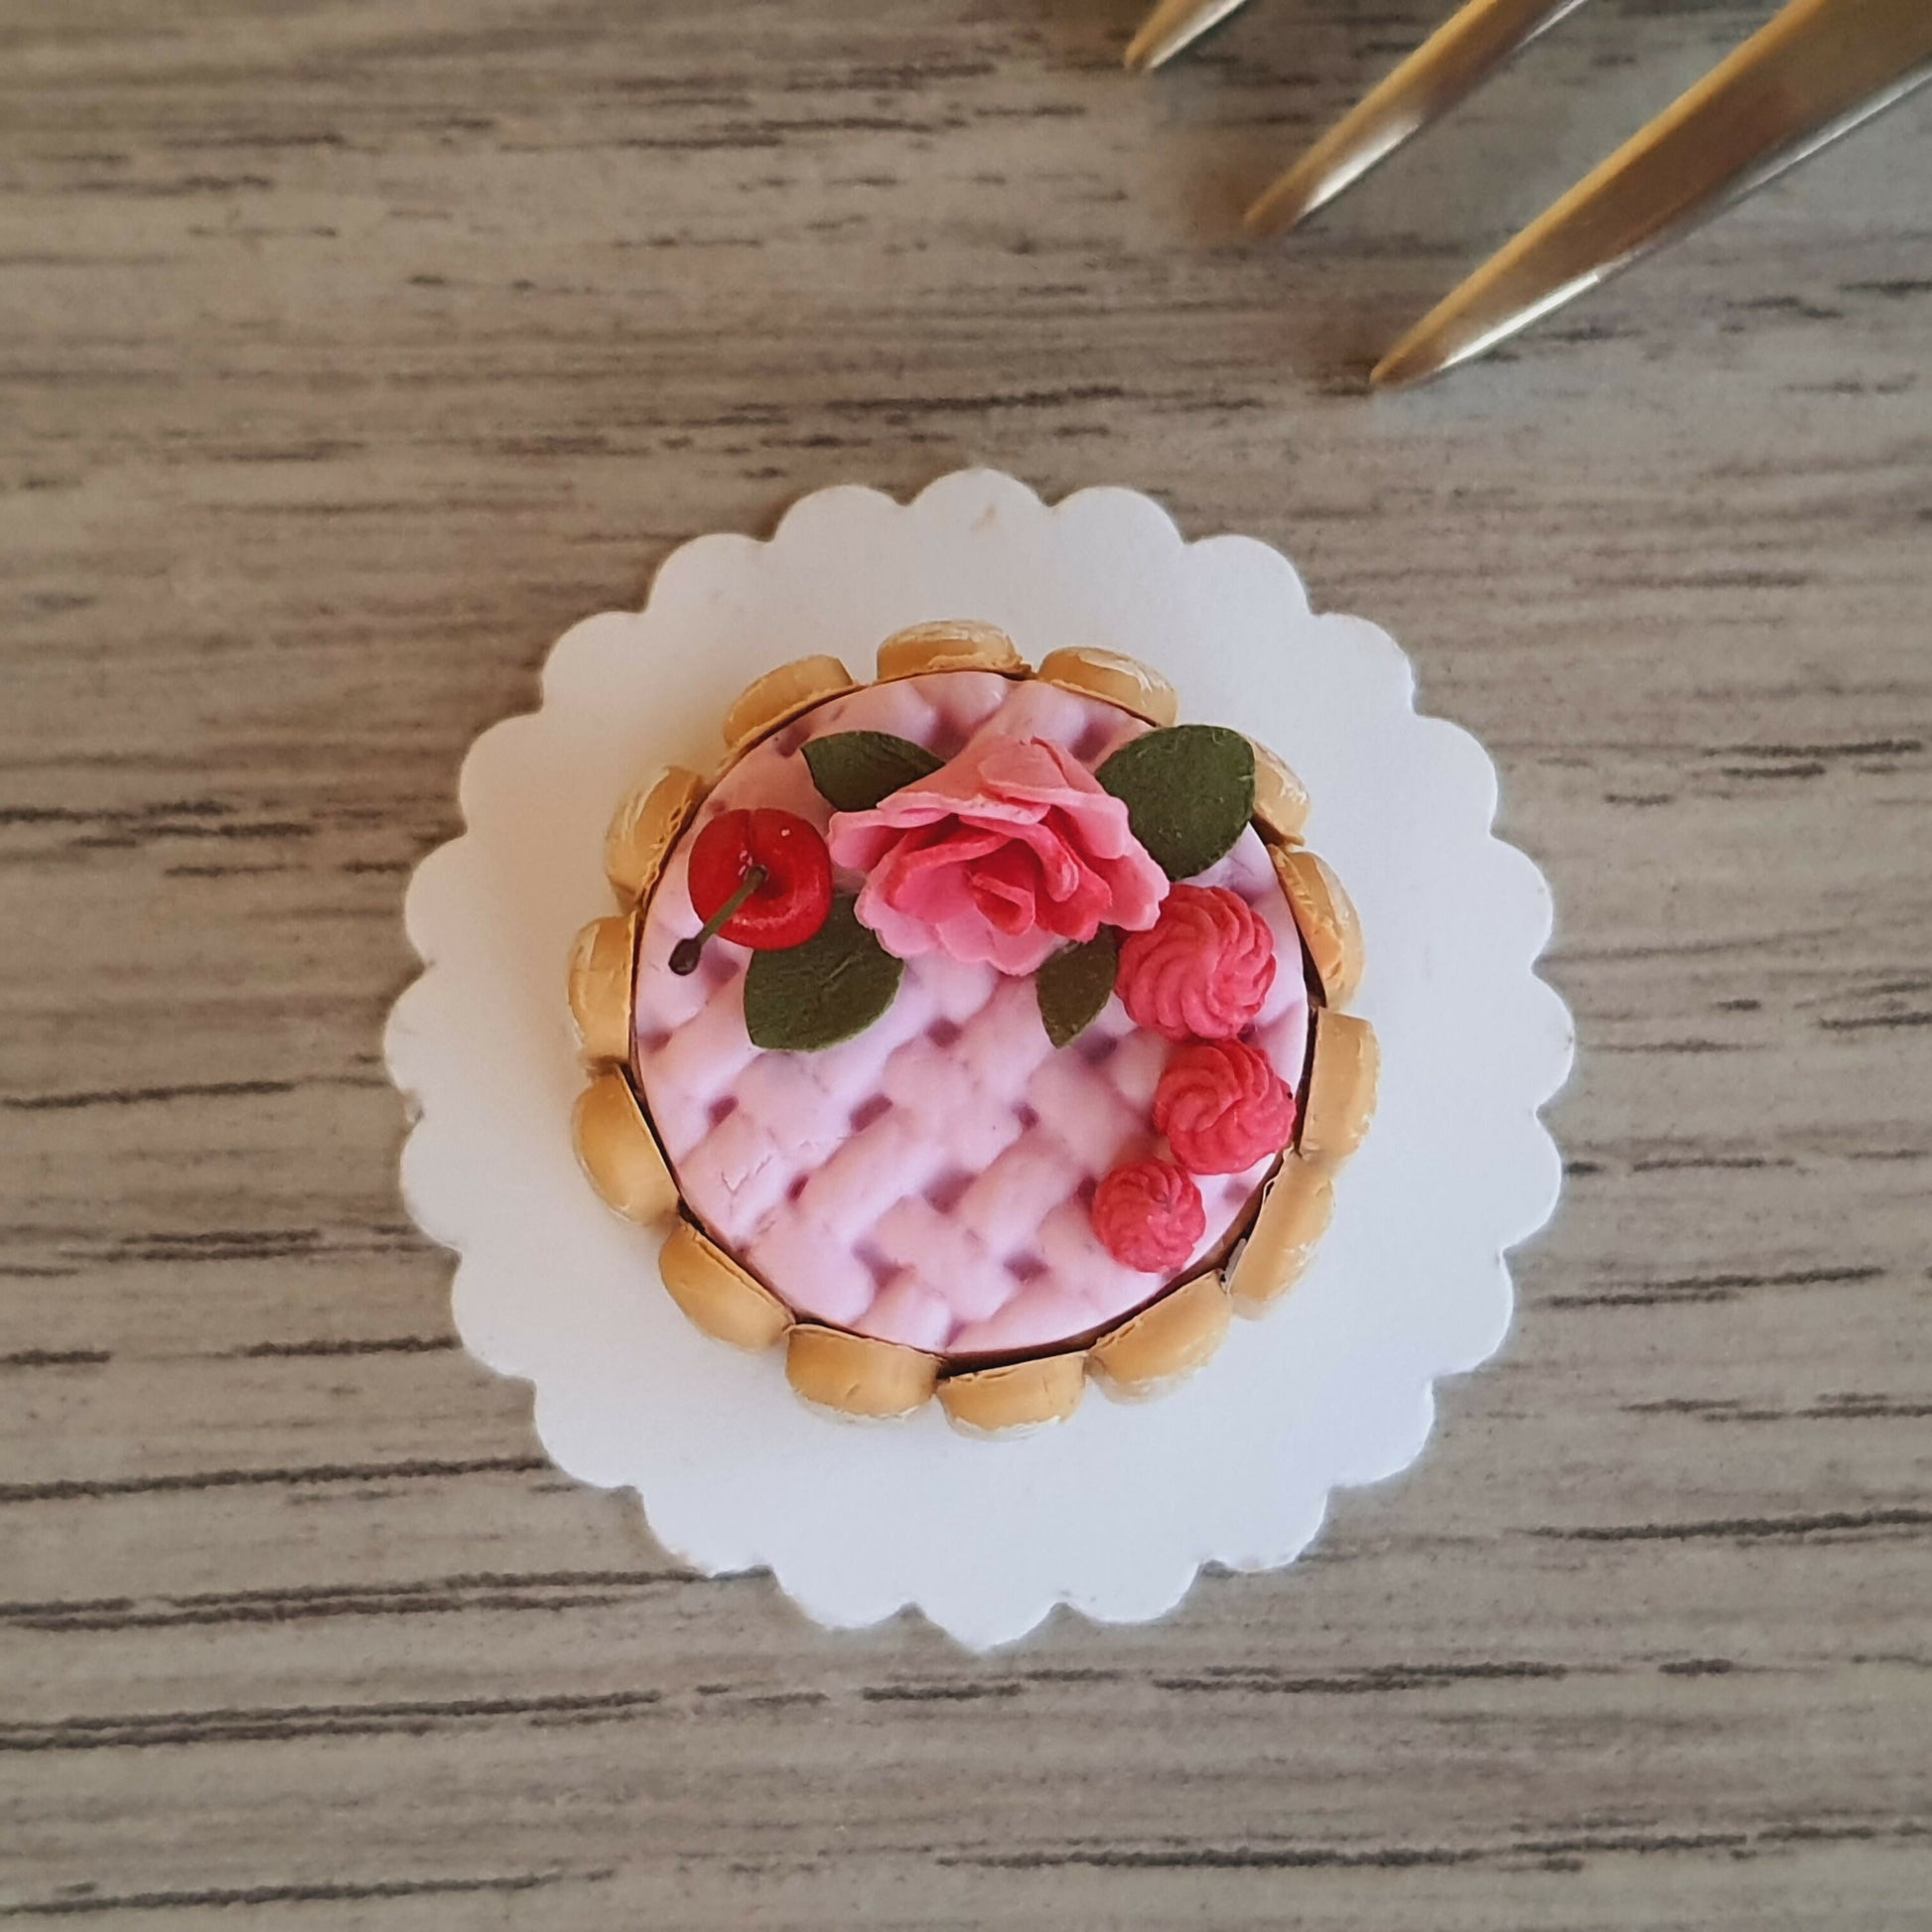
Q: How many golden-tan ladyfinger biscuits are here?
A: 14